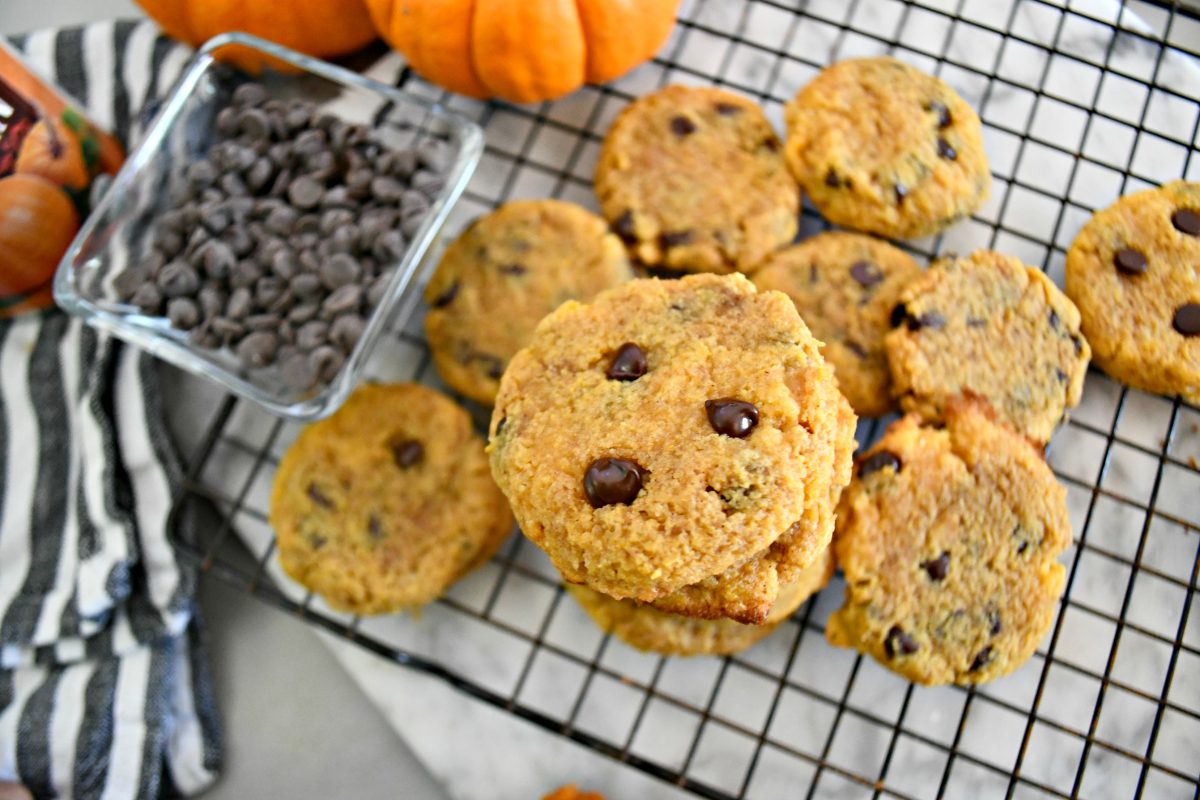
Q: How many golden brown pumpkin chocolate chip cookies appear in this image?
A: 11